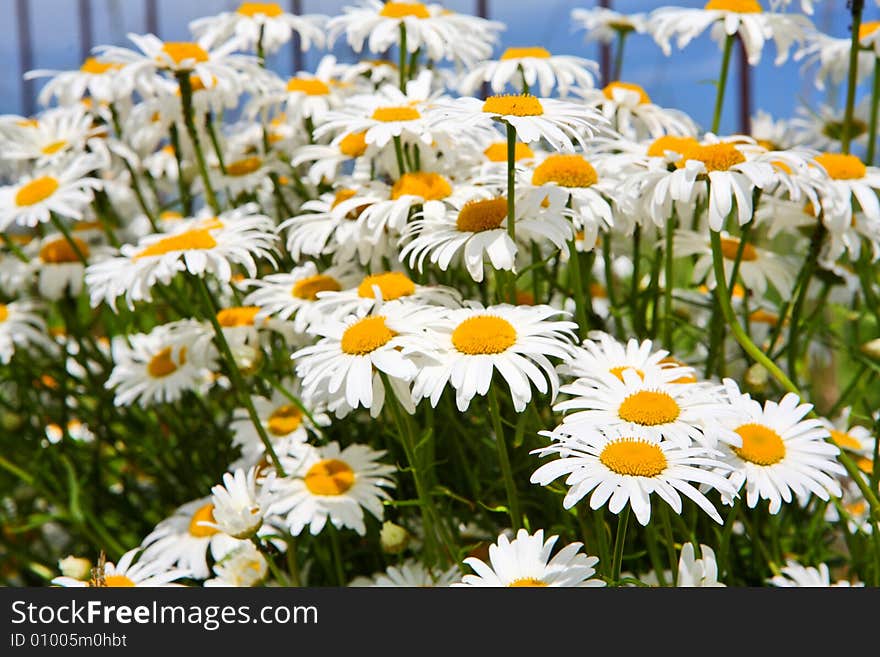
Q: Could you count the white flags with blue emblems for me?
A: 0